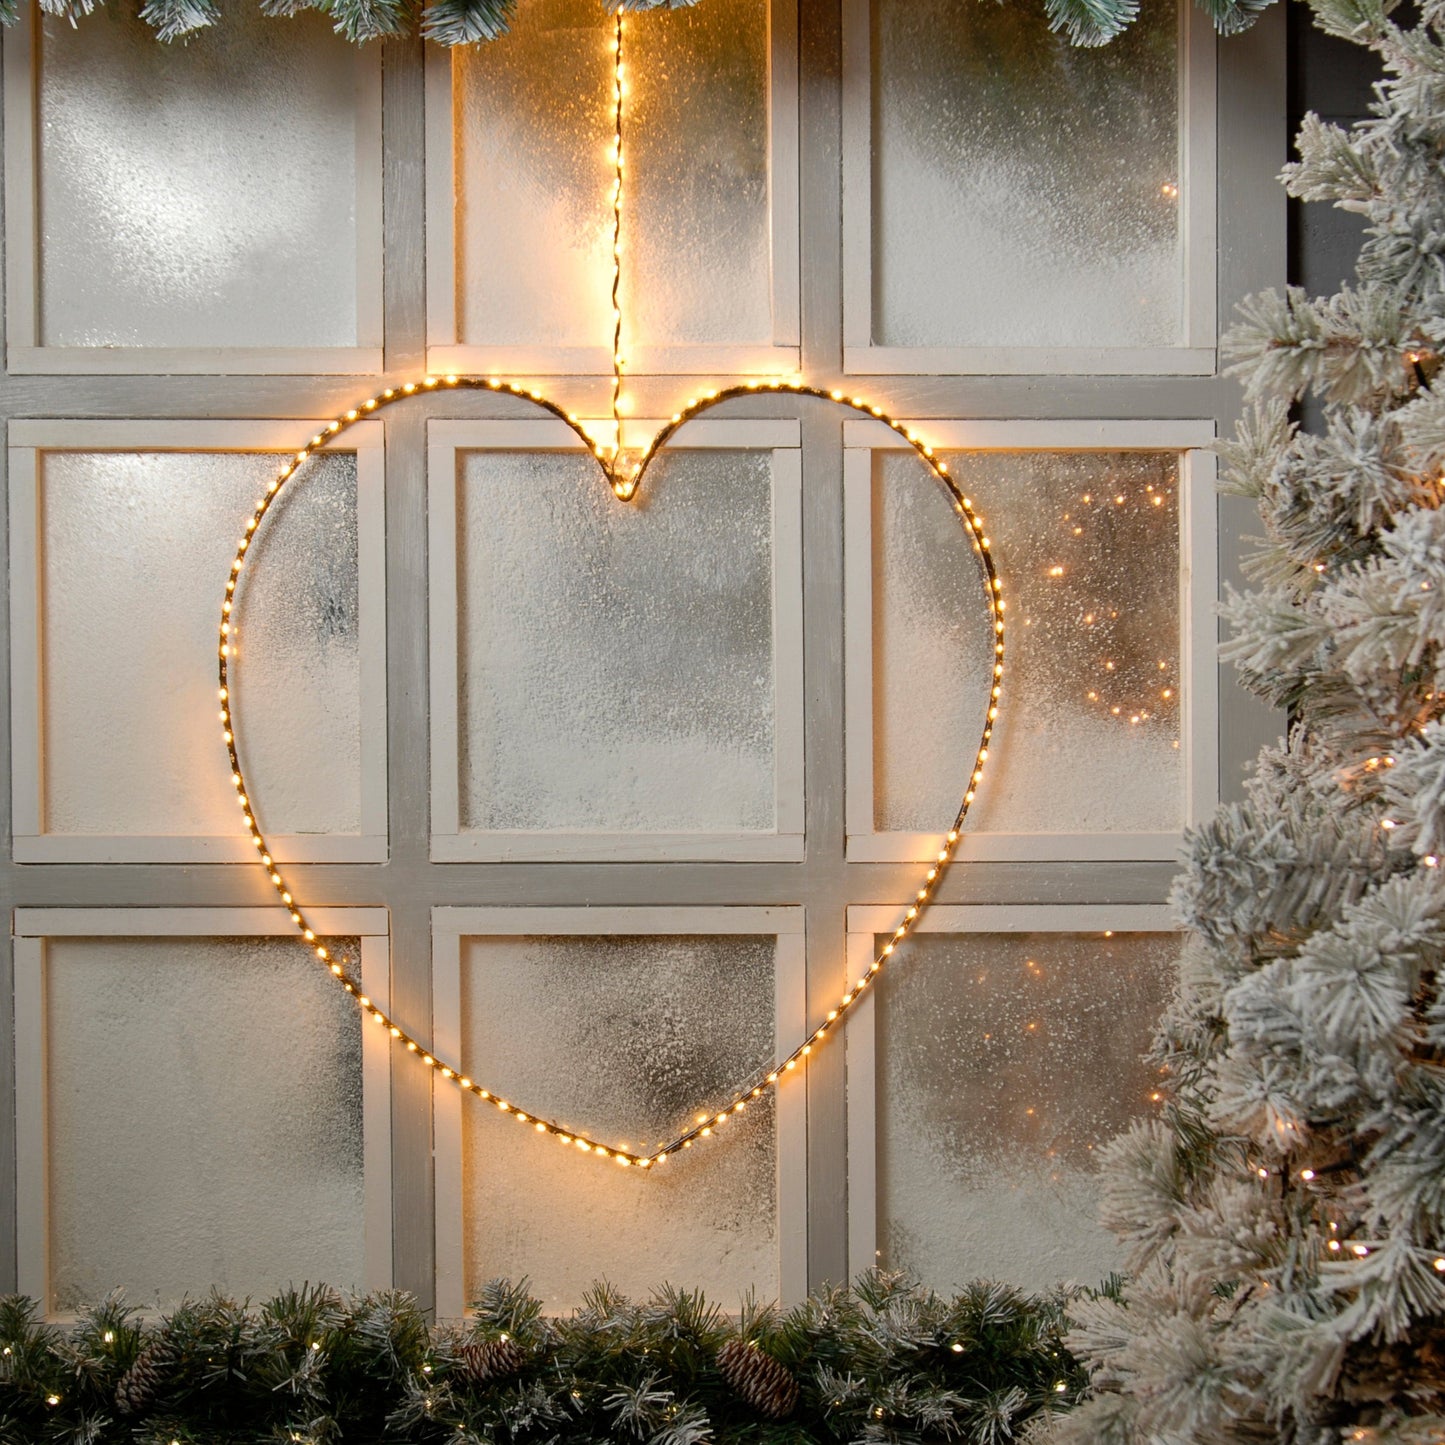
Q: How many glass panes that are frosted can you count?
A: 9